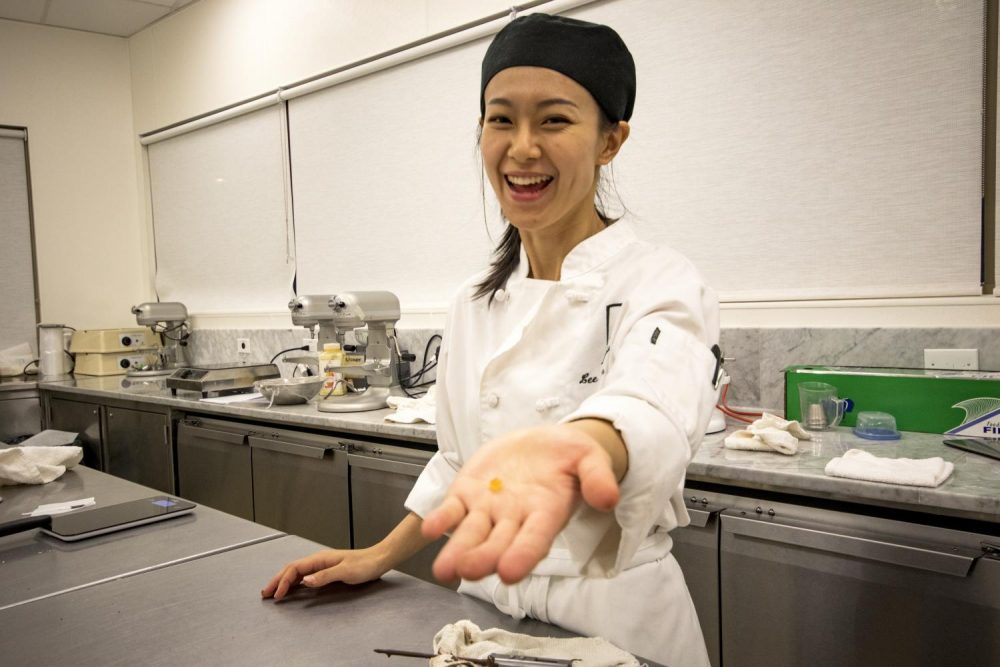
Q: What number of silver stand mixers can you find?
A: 3